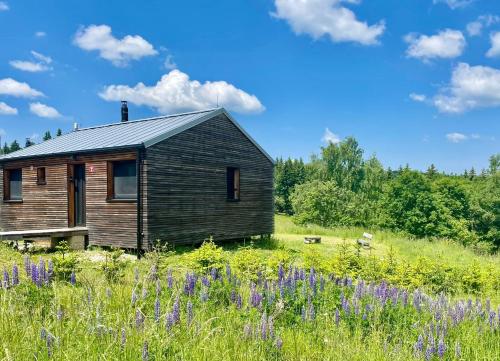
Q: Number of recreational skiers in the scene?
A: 0